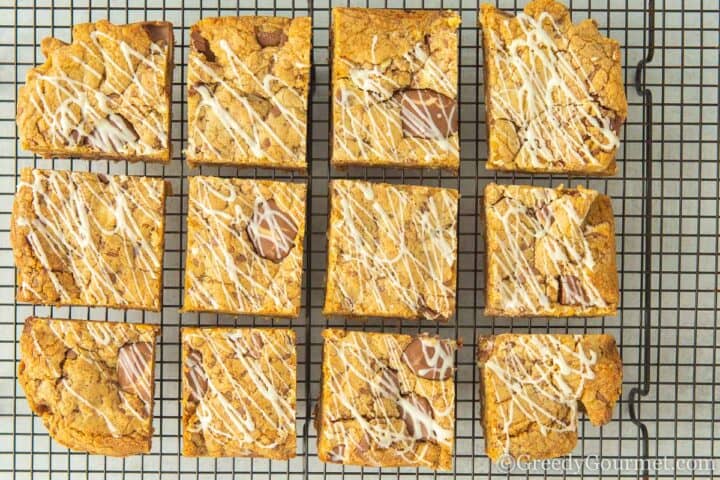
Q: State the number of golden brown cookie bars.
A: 12